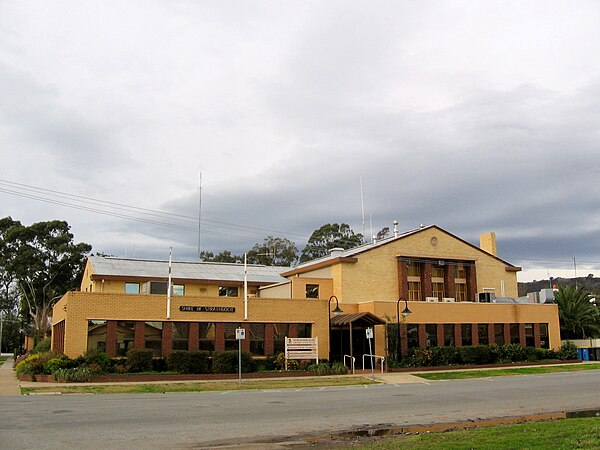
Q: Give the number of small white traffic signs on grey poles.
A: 2